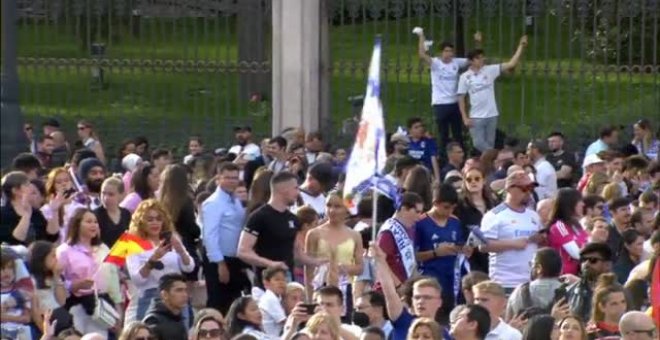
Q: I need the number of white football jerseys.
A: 3